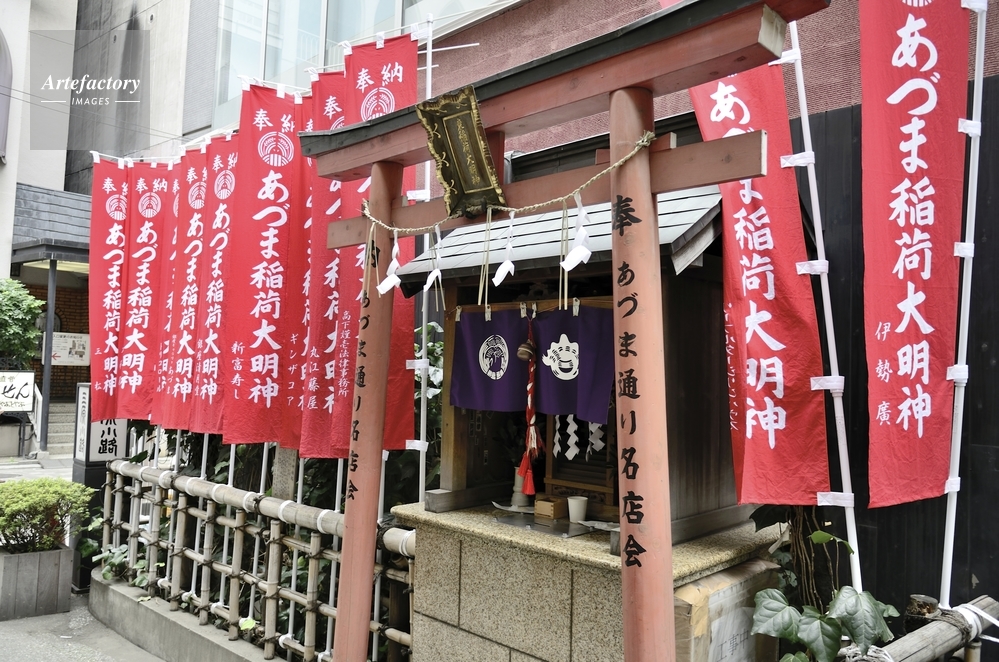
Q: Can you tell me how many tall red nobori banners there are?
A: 11